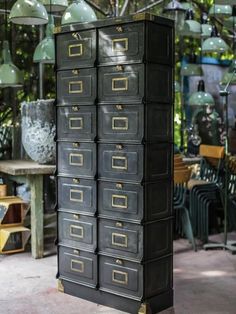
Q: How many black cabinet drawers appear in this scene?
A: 14